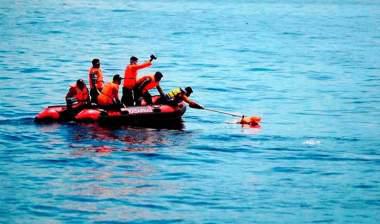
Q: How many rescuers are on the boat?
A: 6